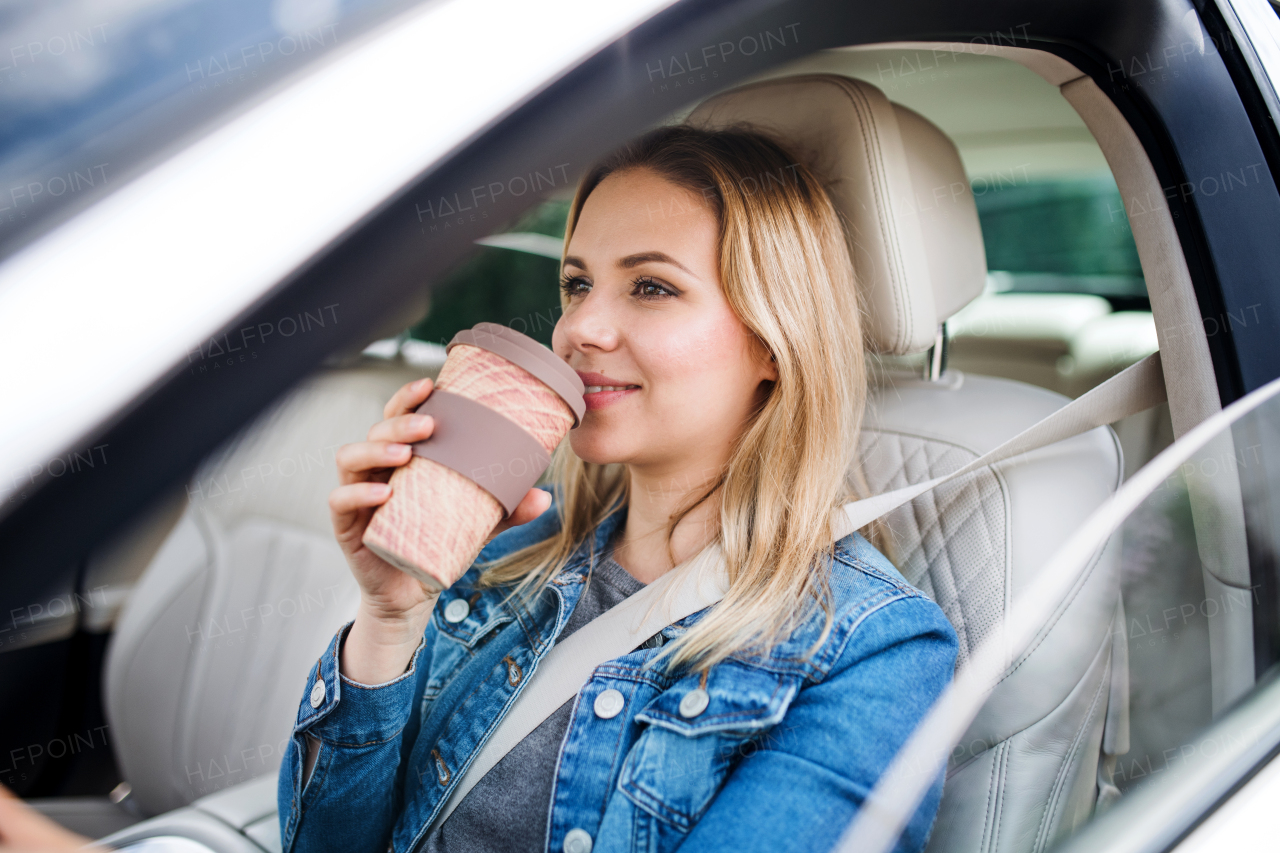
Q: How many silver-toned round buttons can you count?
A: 5